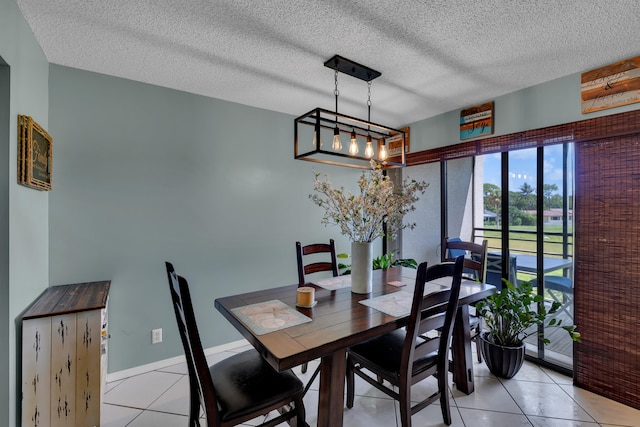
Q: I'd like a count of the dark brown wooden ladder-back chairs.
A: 4